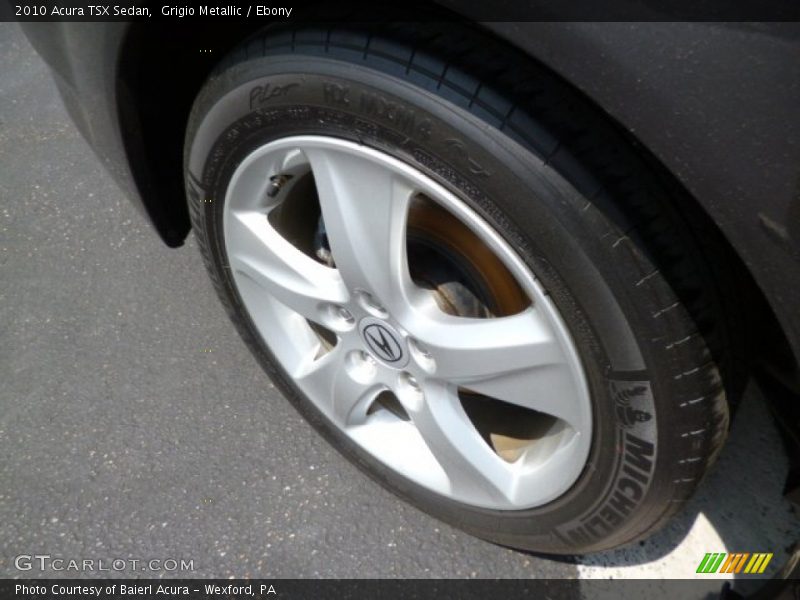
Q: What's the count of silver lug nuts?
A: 5